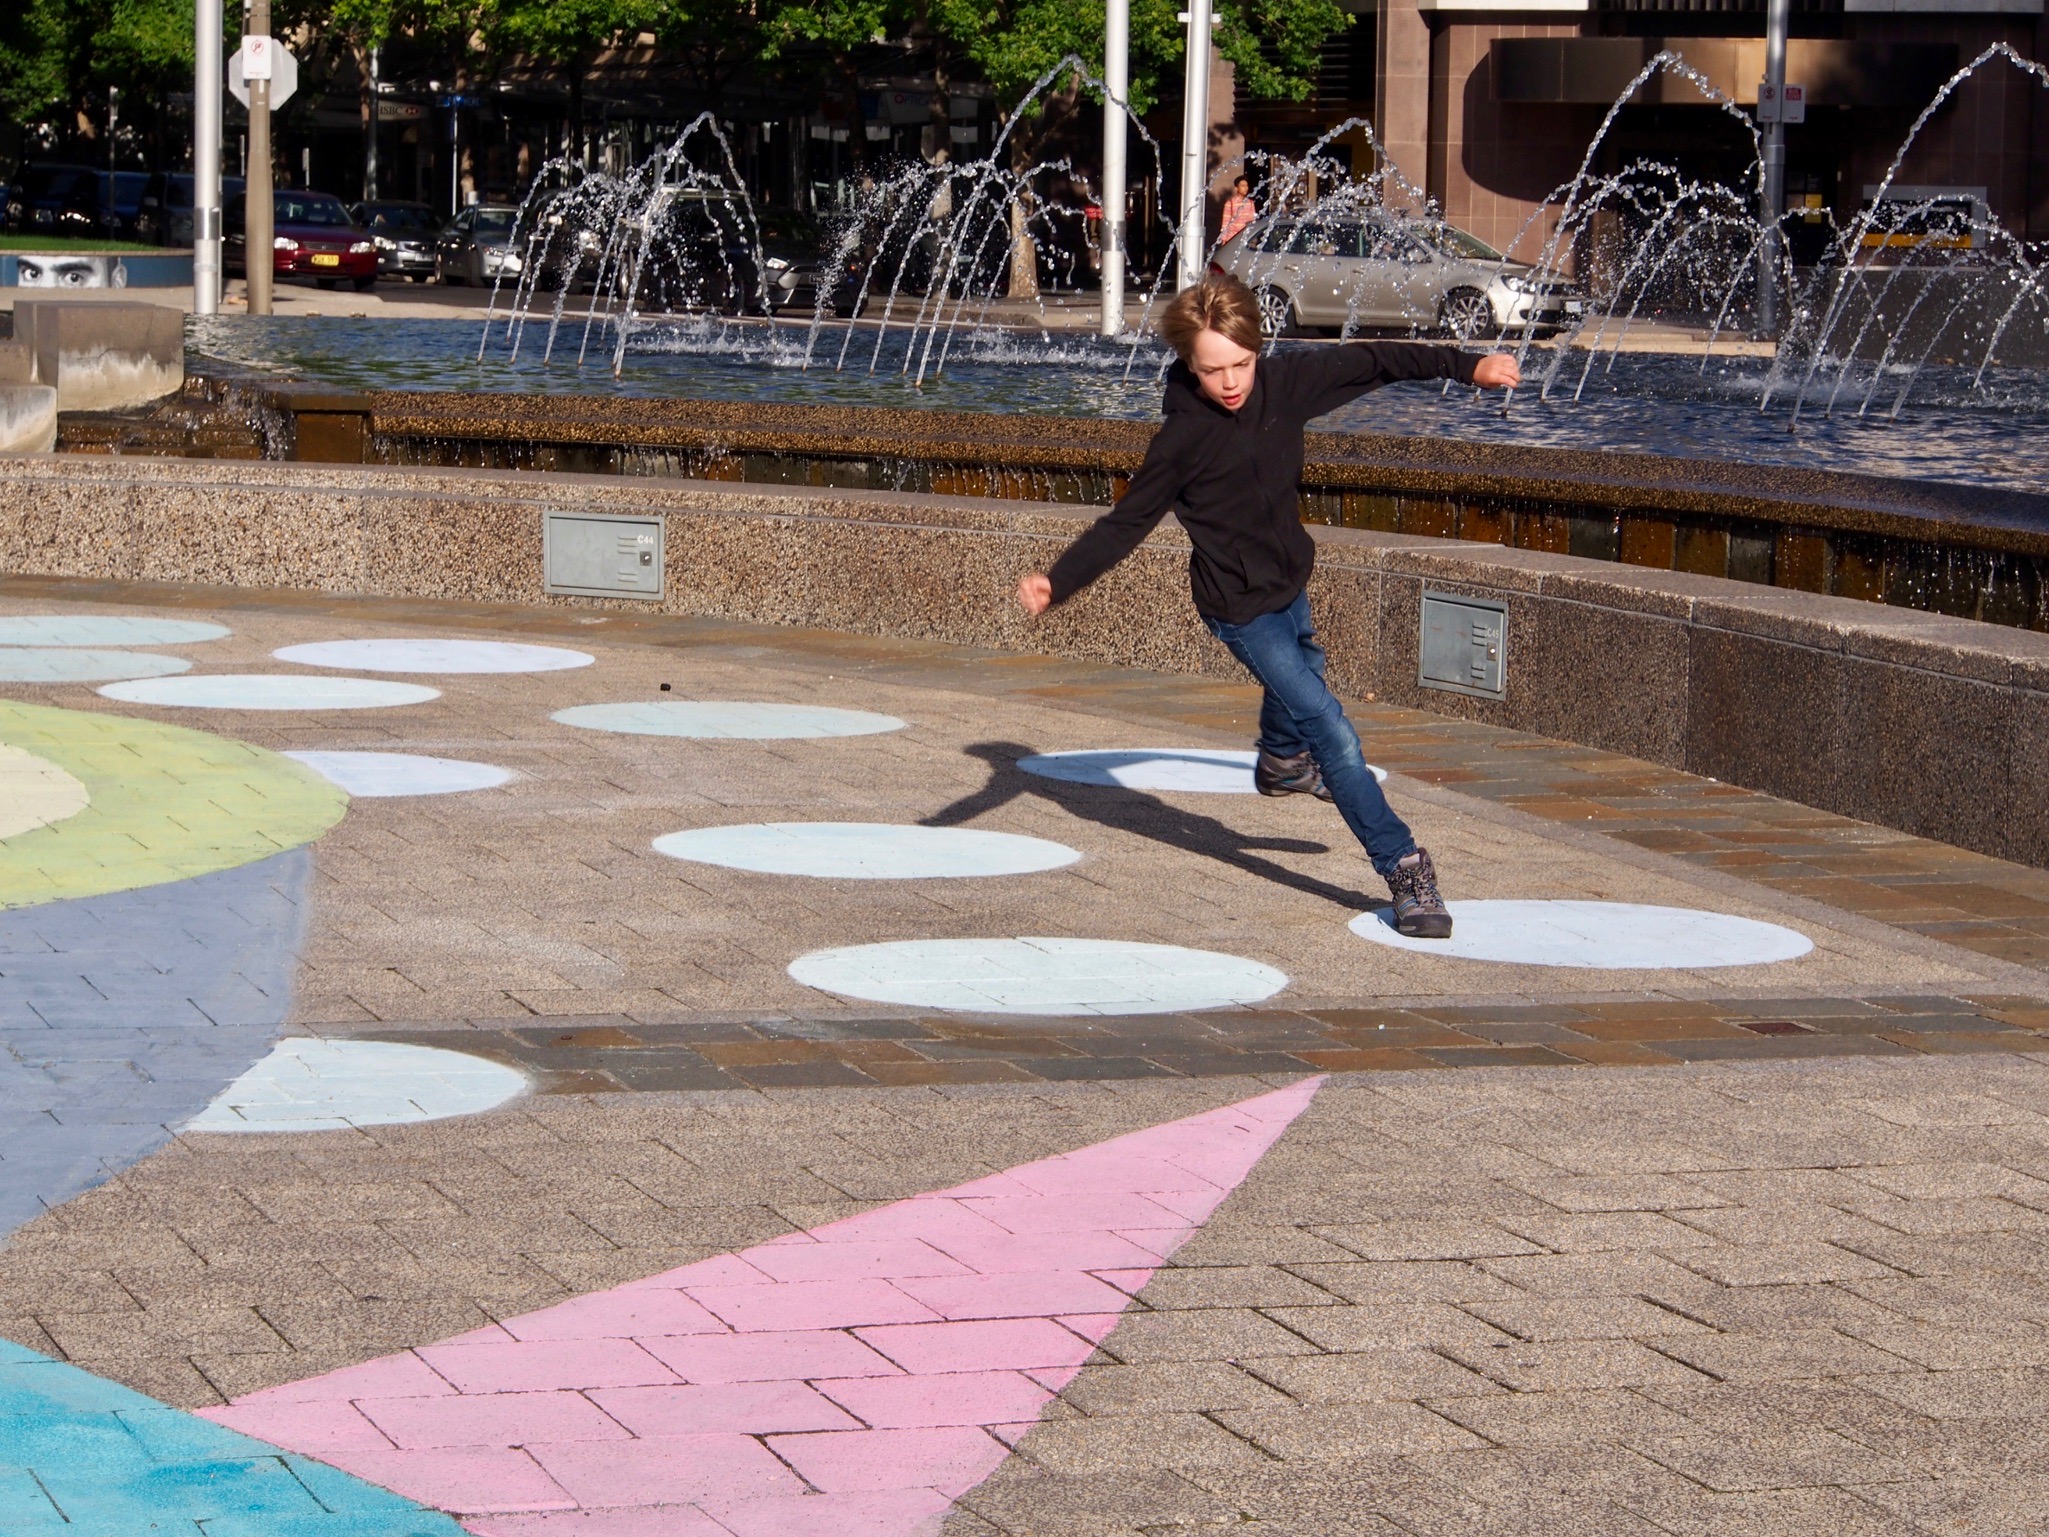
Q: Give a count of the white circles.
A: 11